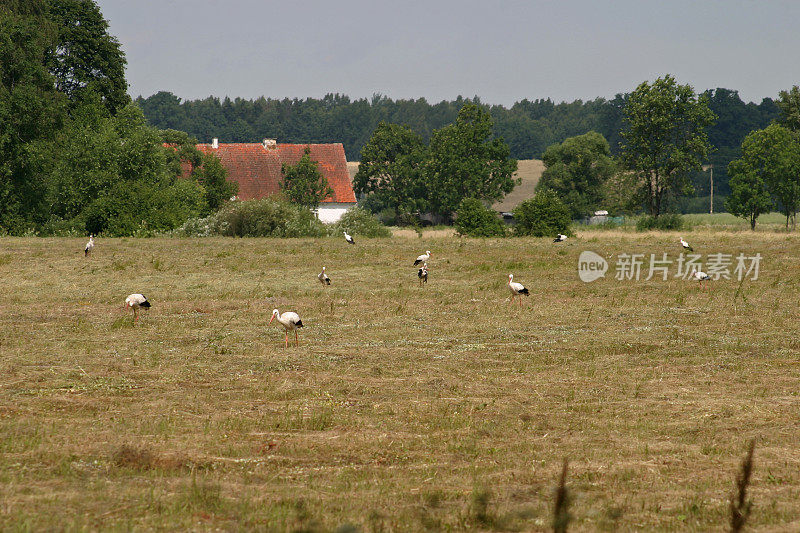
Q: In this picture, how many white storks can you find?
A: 11